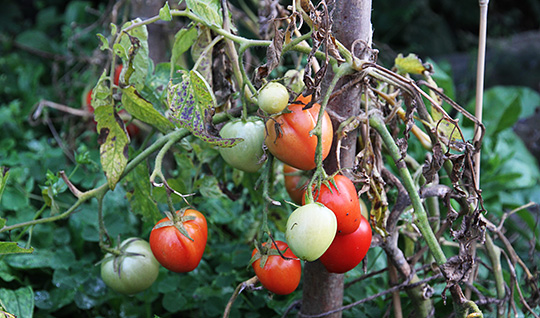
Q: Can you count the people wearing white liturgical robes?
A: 0